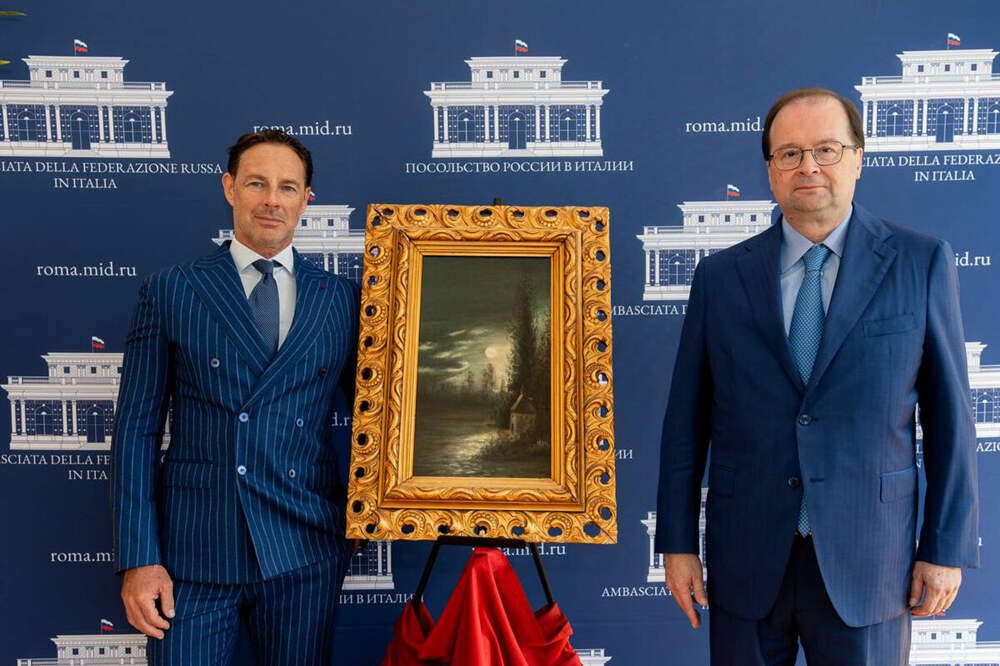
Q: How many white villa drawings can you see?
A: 12